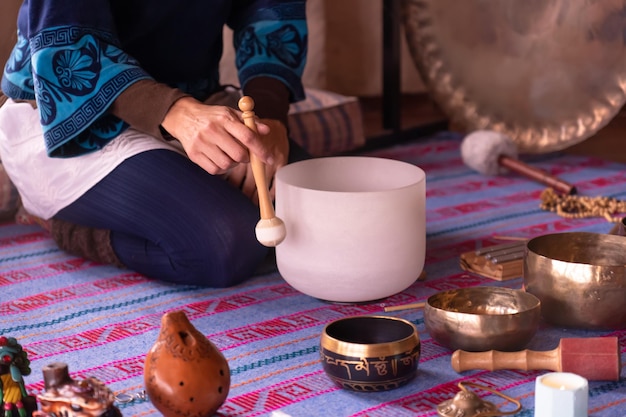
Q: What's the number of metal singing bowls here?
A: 3